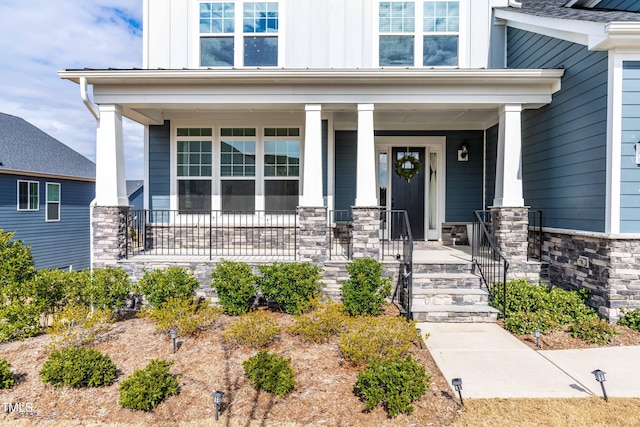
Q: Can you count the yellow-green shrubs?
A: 5